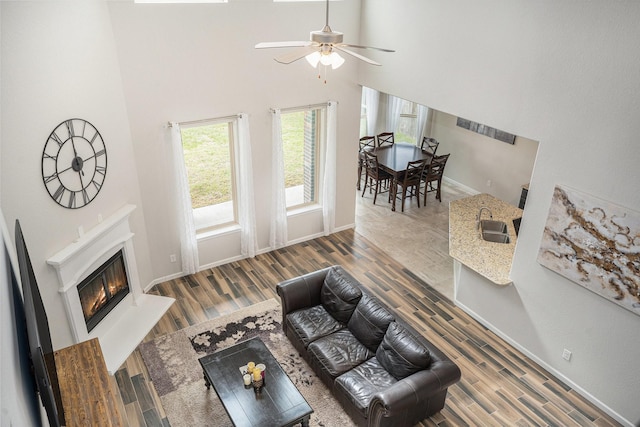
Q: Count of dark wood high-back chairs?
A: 6